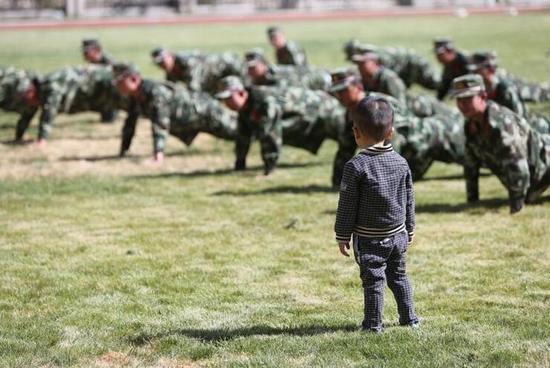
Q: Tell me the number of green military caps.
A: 11